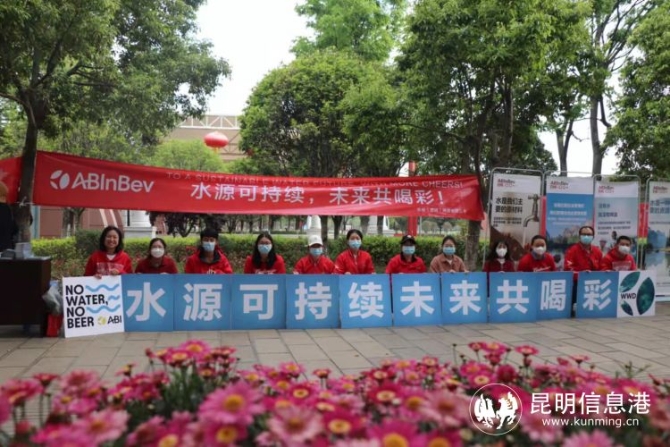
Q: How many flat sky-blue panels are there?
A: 10